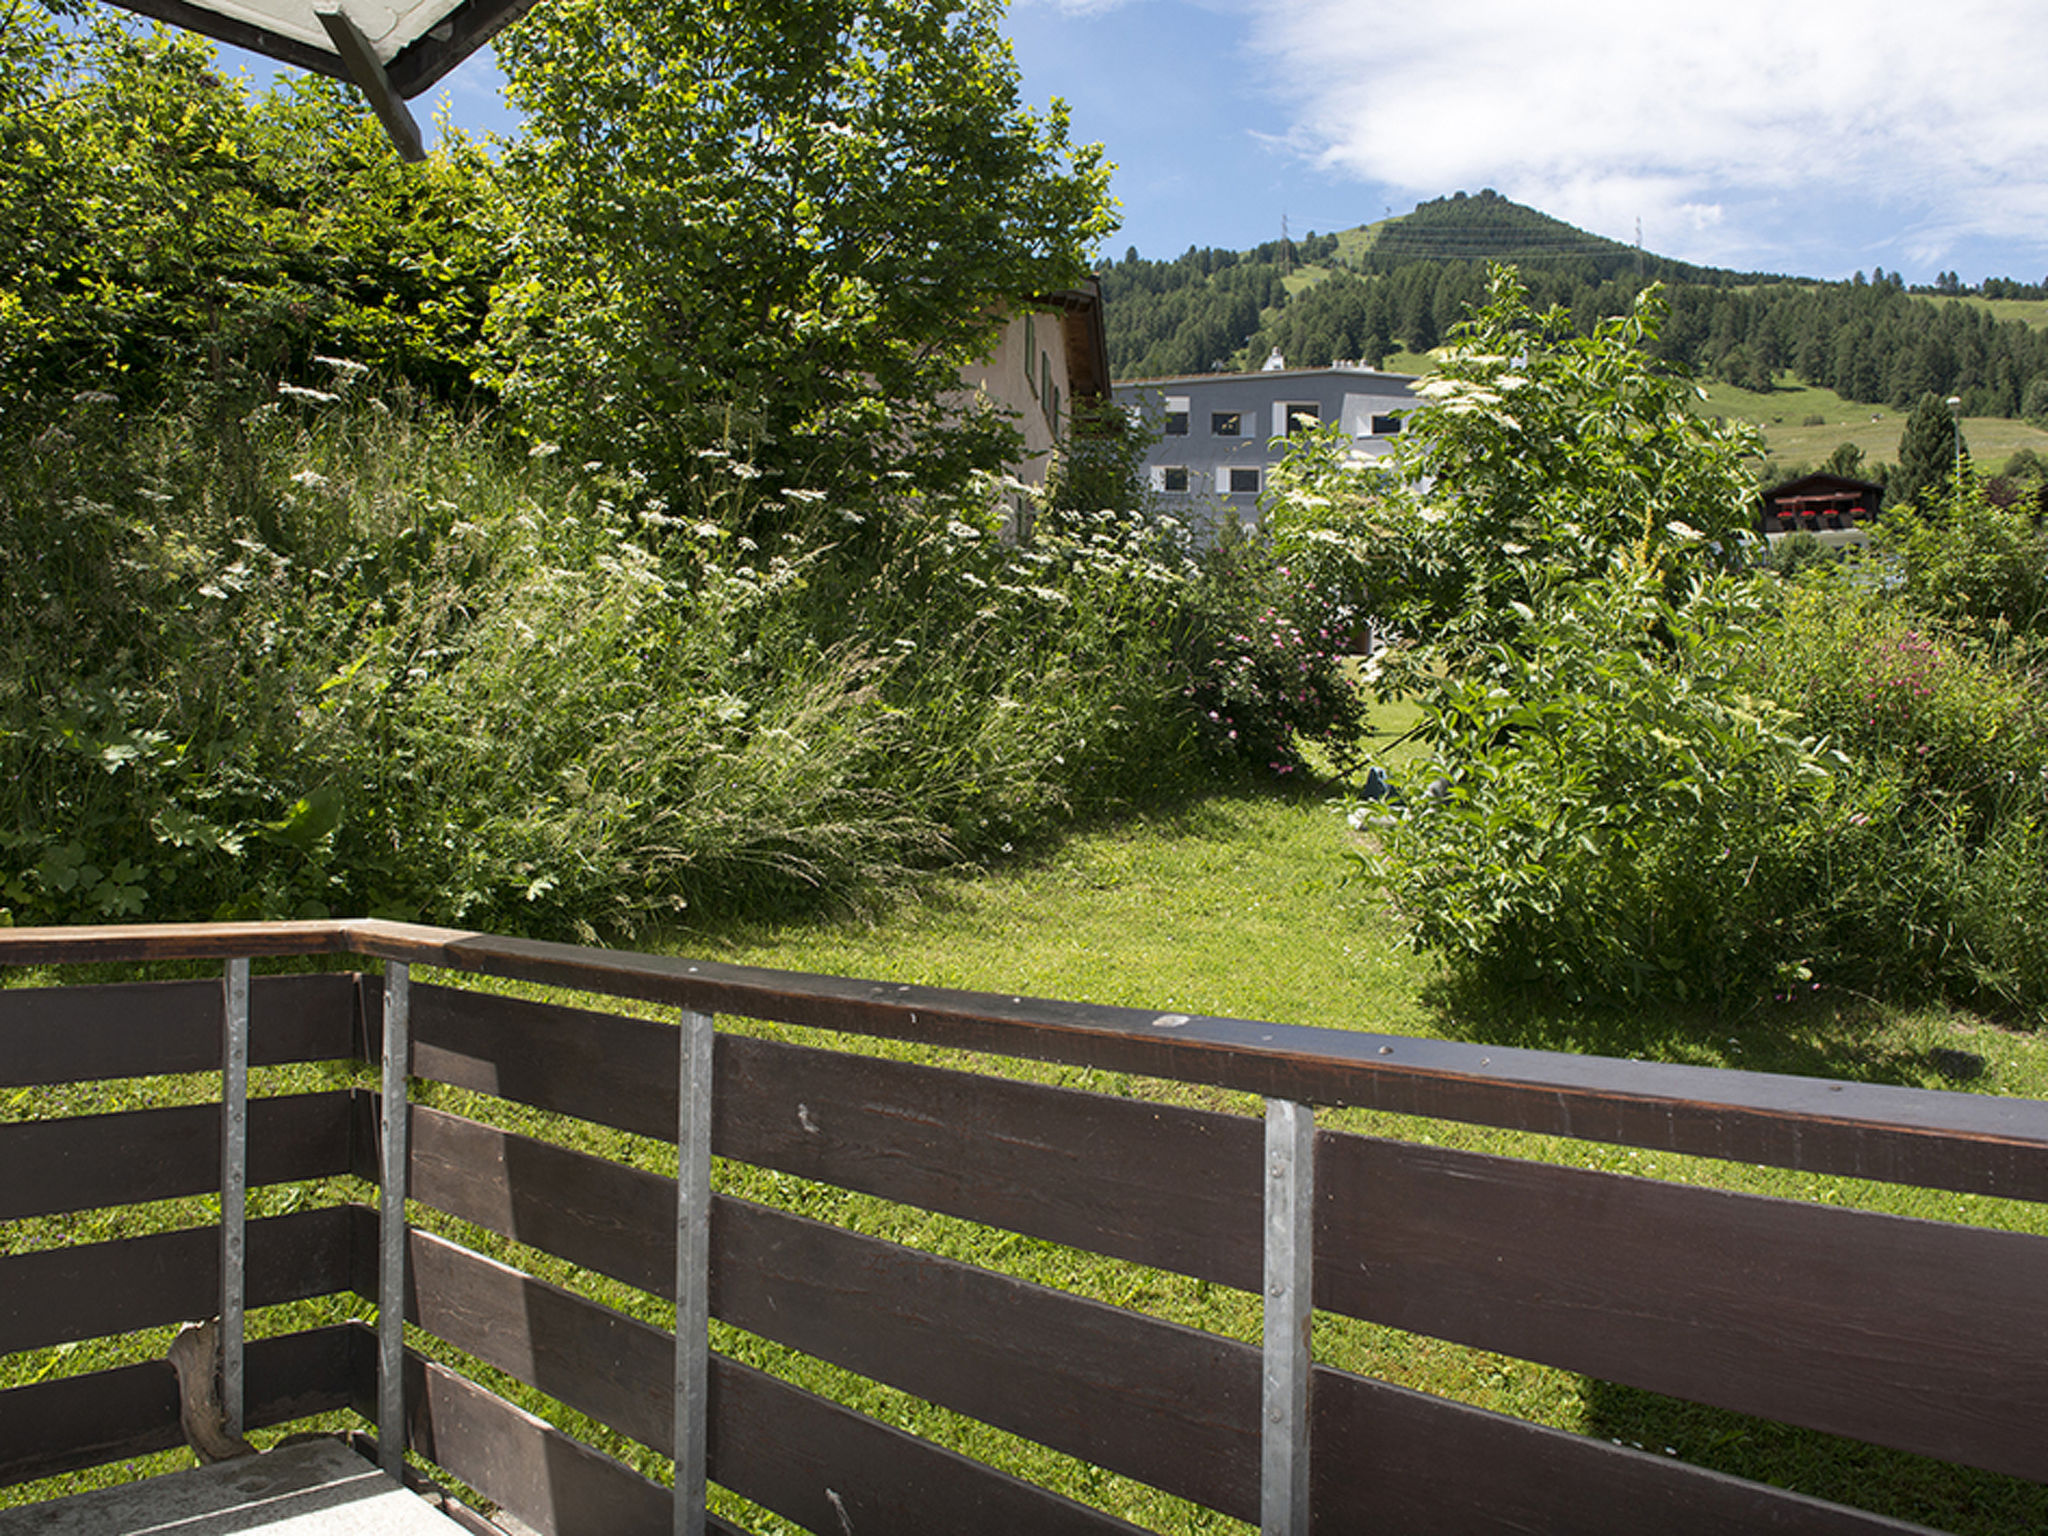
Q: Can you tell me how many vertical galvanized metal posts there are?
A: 4